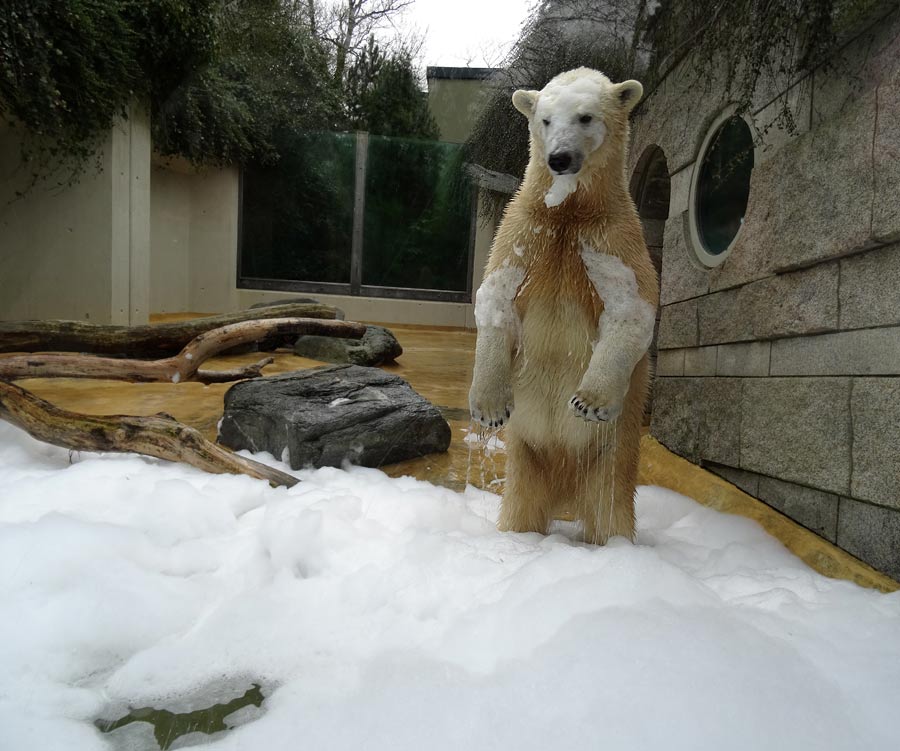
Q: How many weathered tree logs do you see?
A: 3